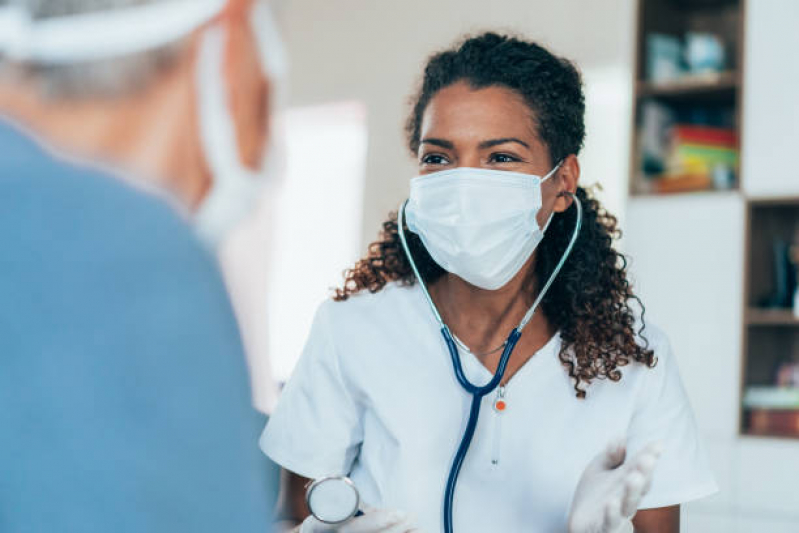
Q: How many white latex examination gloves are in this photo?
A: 2